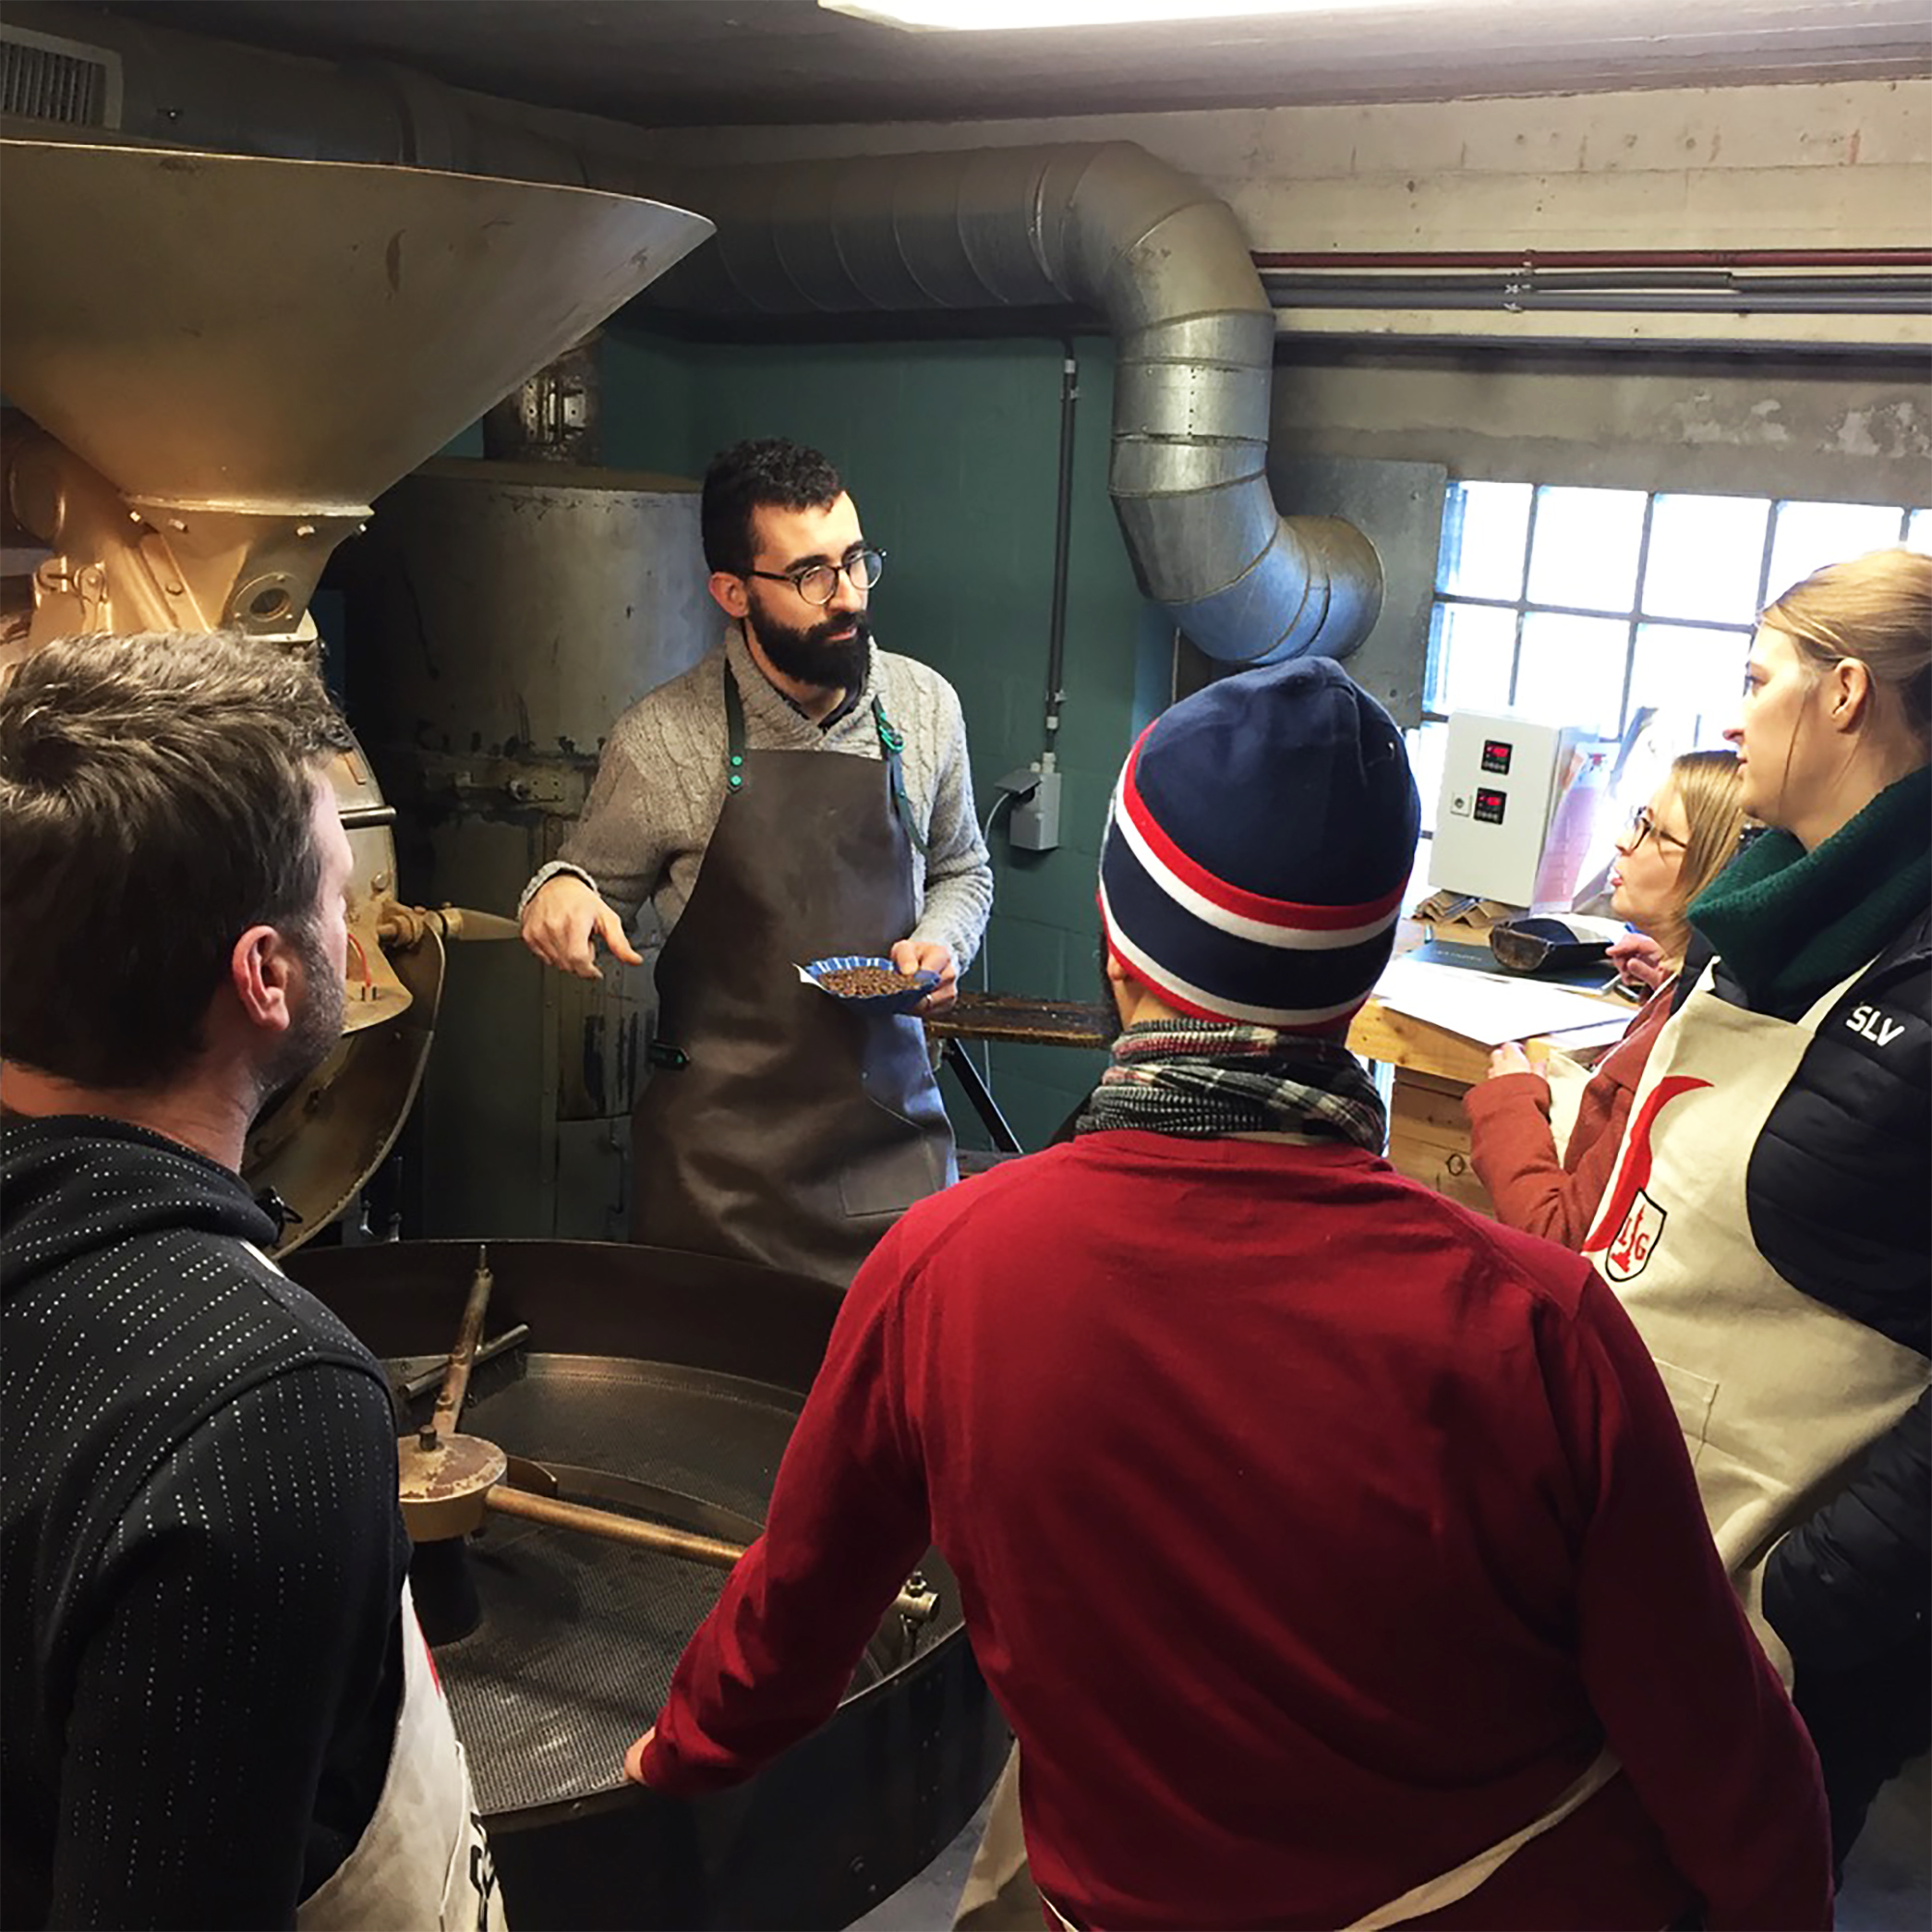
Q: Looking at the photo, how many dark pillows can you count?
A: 0